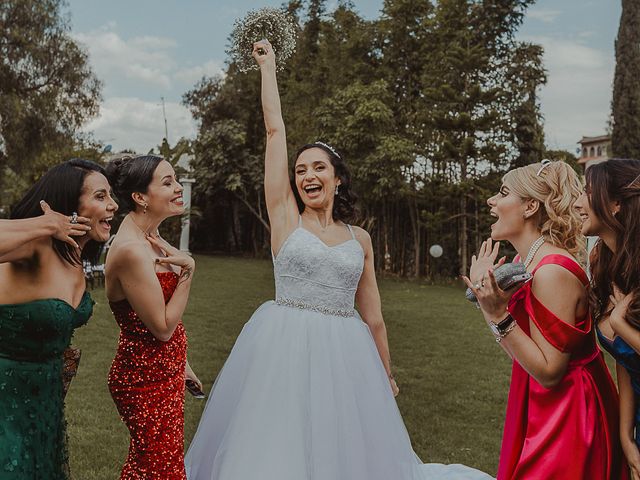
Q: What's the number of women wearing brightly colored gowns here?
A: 4